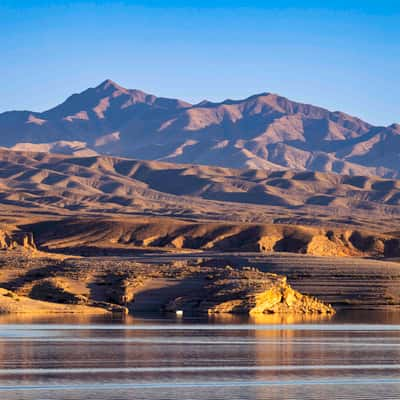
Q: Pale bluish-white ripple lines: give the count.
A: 4